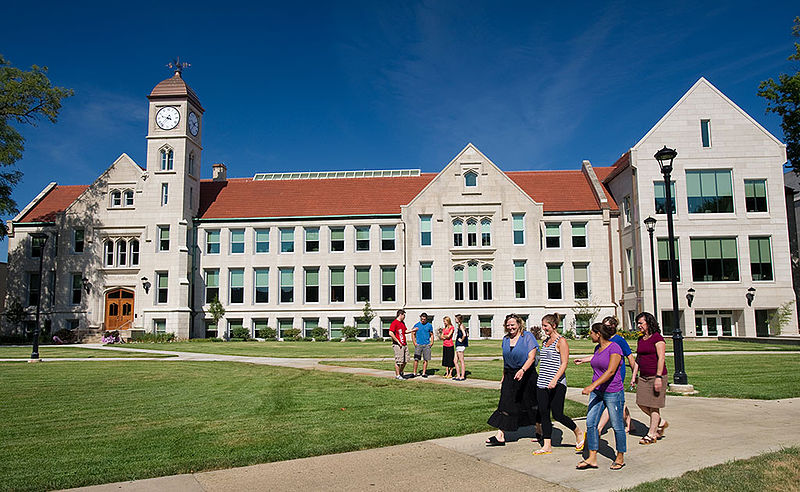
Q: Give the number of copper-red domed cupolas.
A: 1